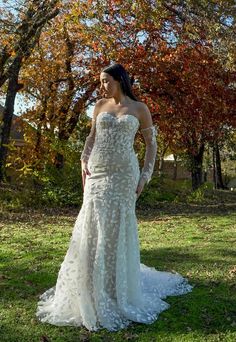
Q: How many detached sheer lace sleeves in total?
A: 2